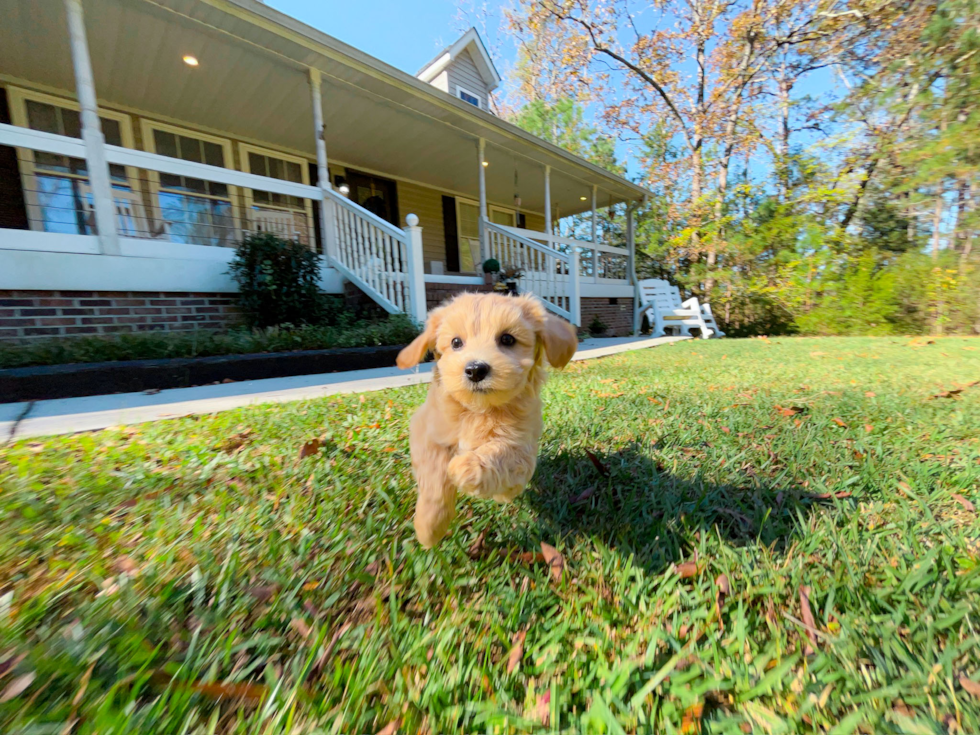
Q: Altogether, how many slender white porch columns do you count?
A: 6